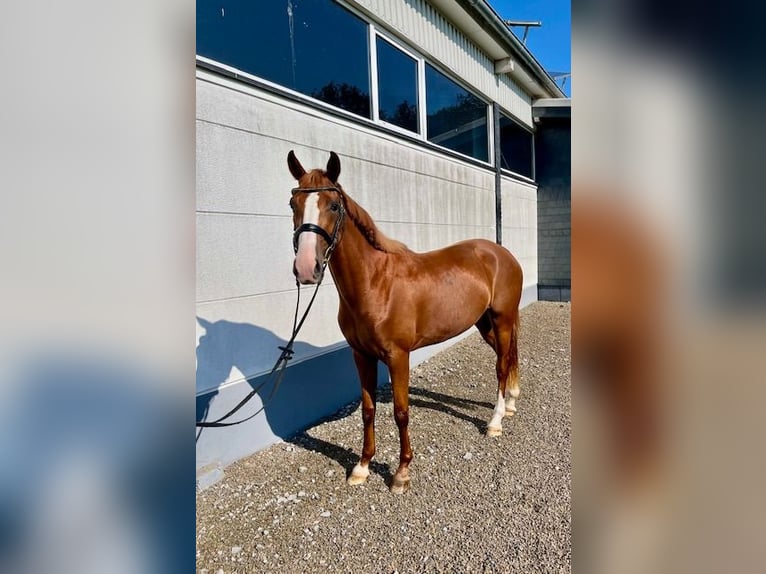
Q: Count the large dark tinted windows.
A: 4